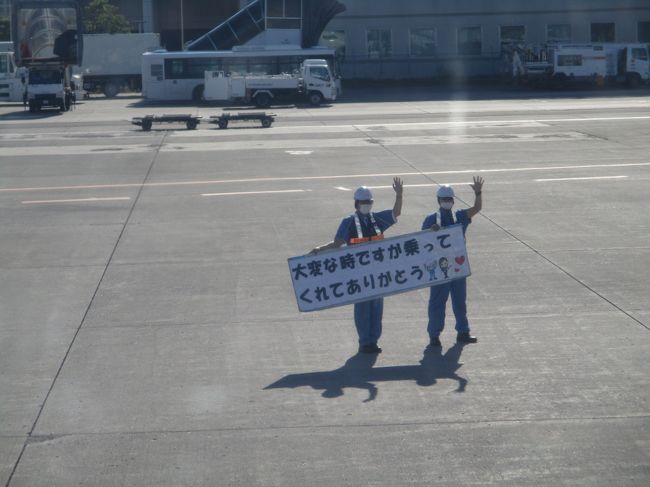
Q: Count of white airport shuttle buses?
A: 1